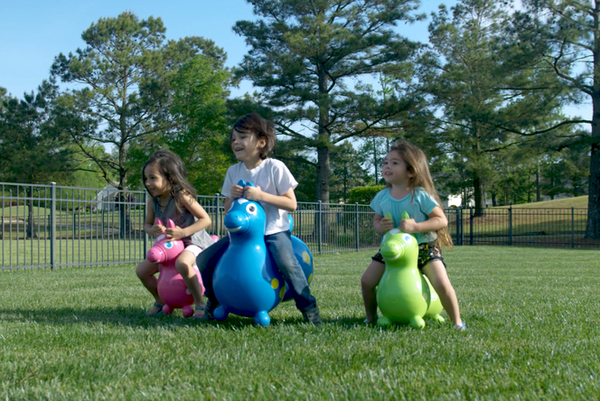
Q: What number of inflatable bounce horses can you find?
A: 3